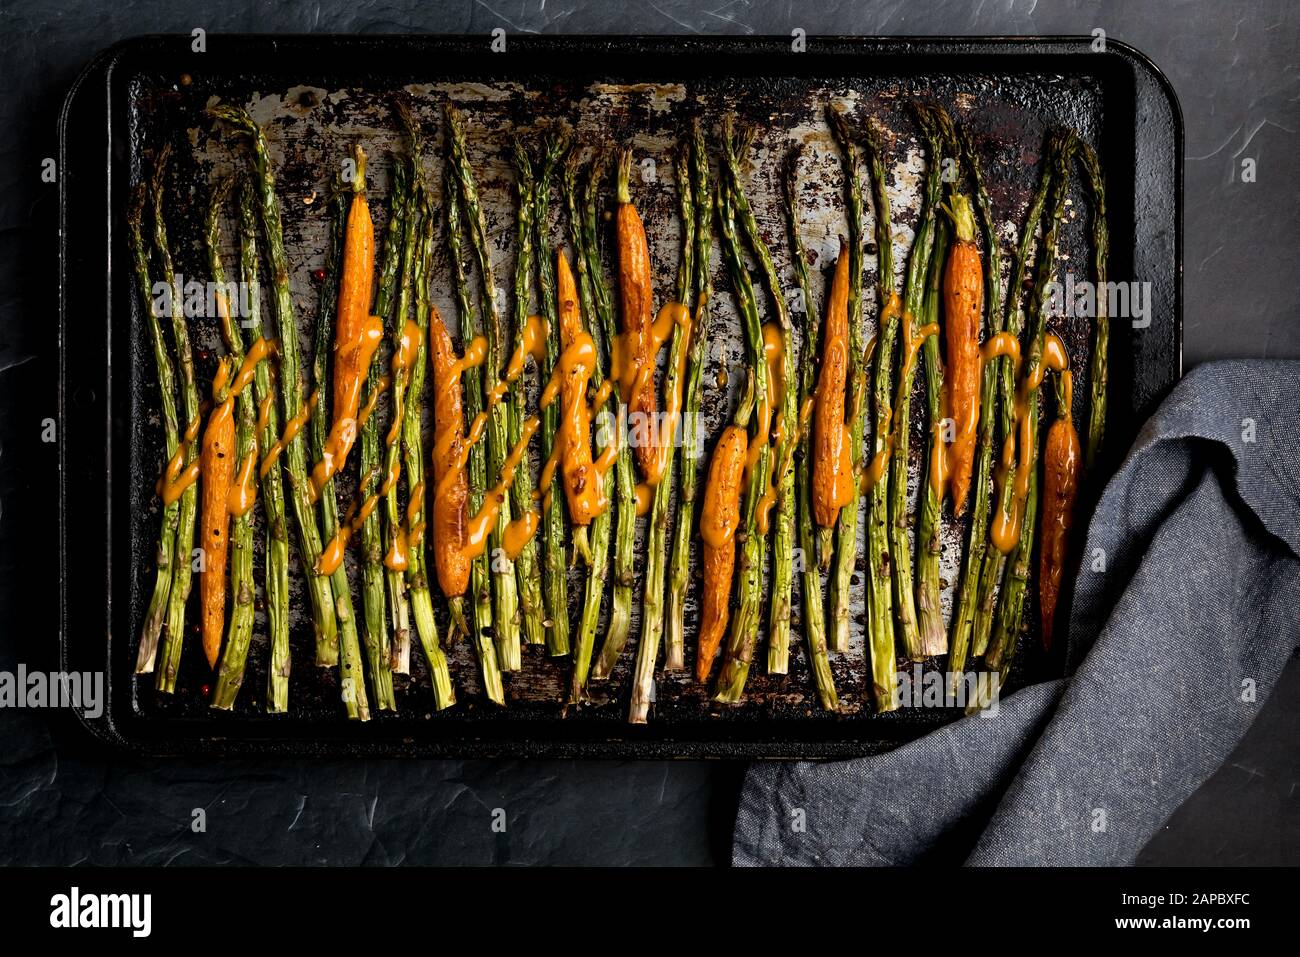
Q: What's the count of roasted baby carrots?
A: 9